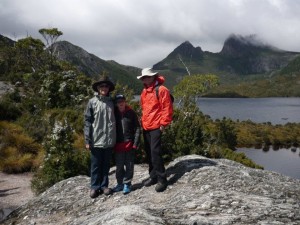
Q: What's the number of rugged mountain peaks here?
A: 2